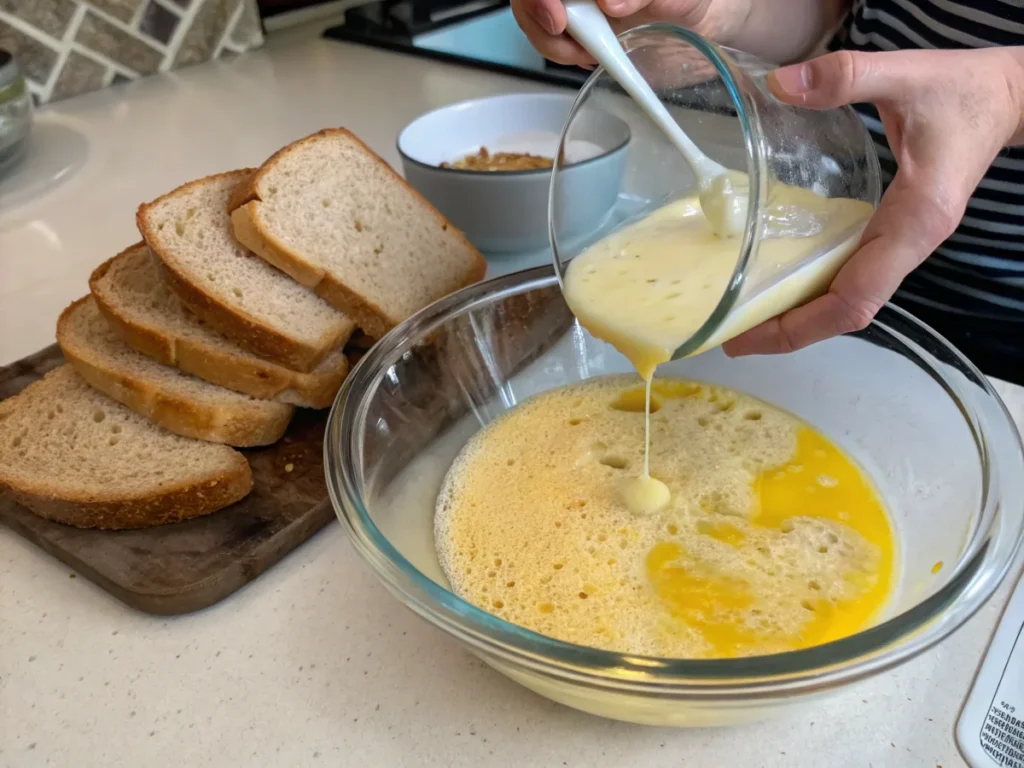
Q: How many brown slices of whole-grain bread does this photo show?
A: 5